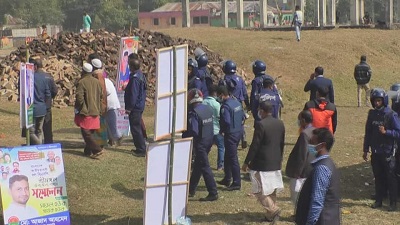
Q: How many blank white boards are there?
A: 2